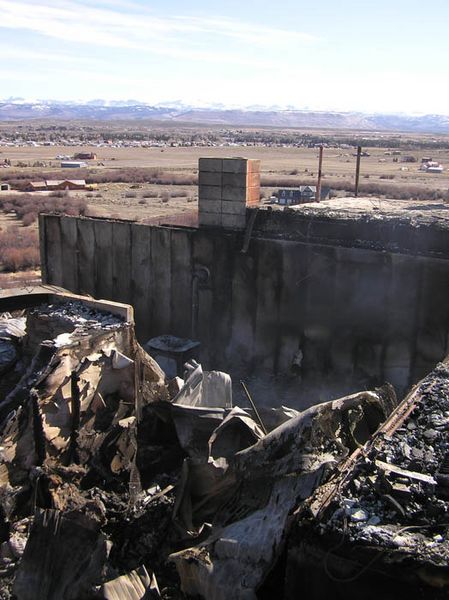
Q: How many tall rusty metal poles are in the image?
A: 2